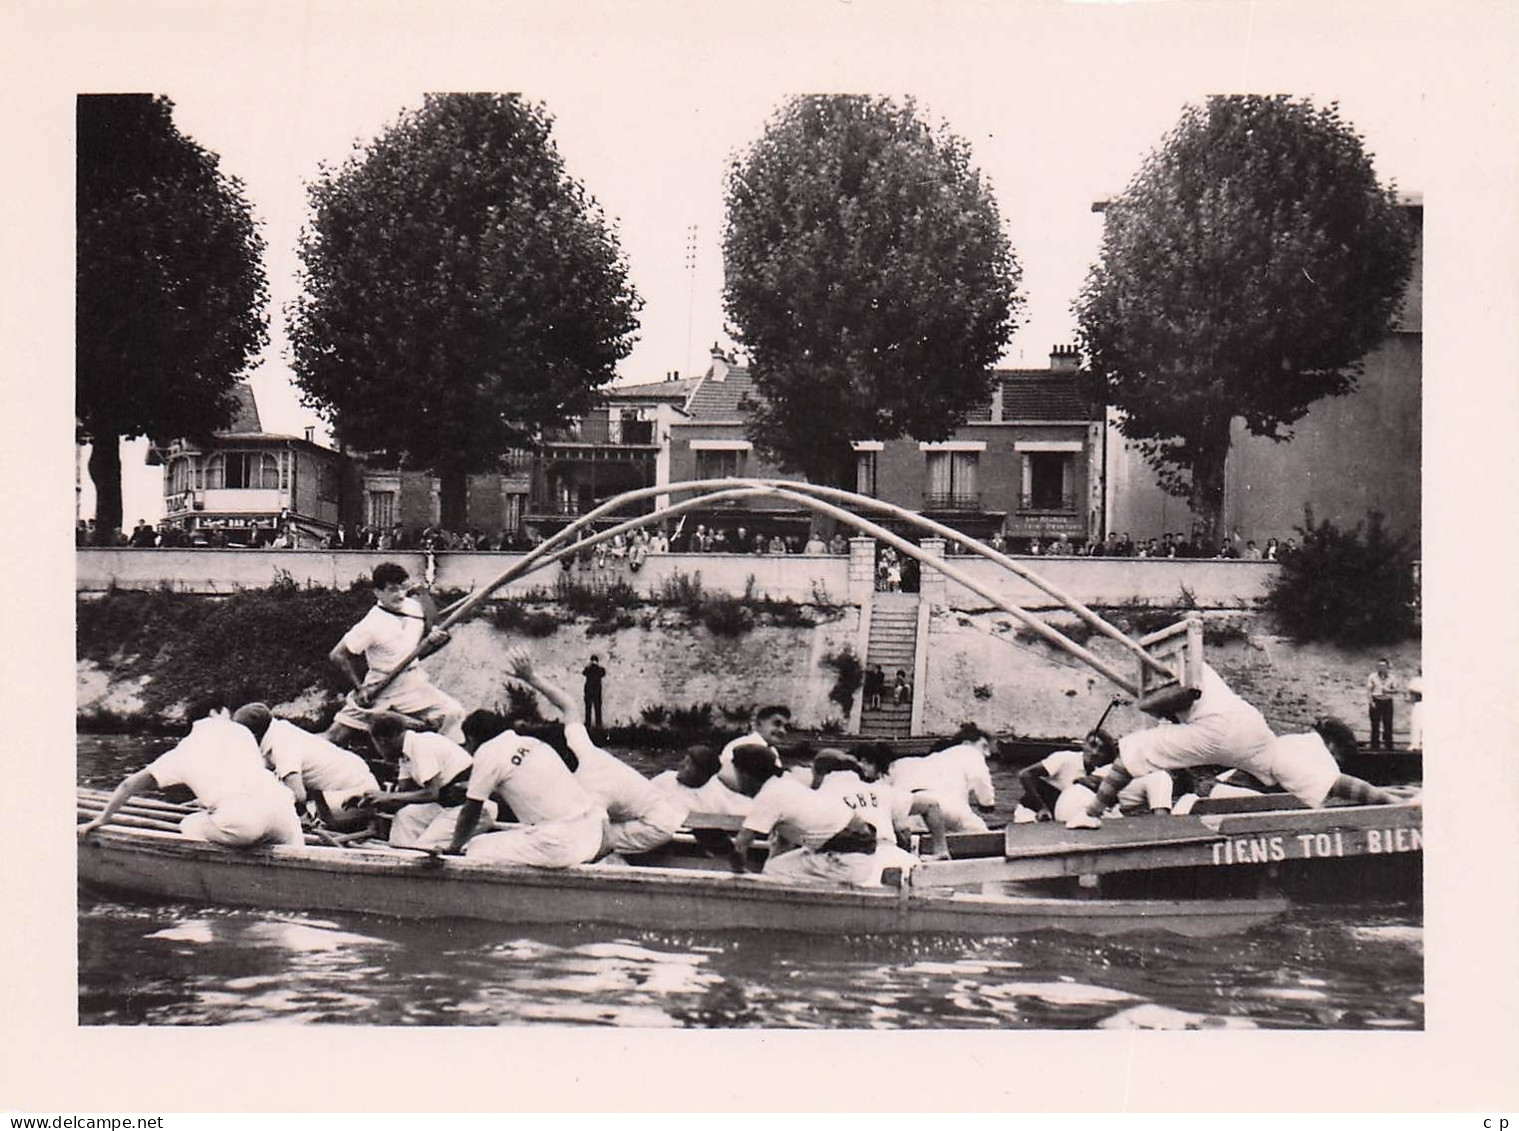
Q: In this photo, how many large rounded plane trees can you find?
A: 4